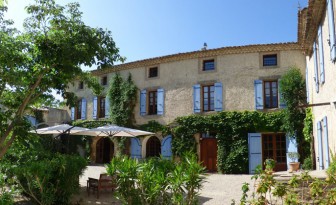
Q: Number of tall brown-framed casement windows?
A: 5